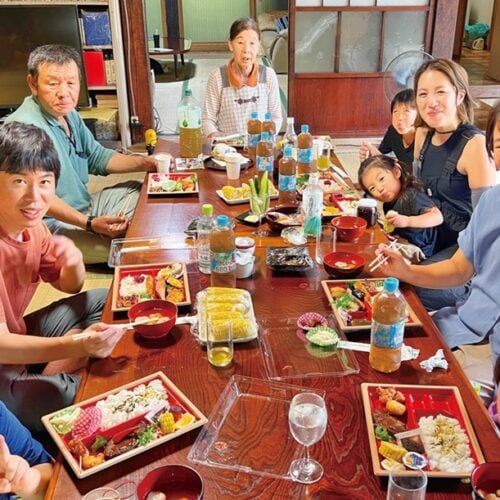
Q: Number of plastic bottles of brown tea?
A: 7